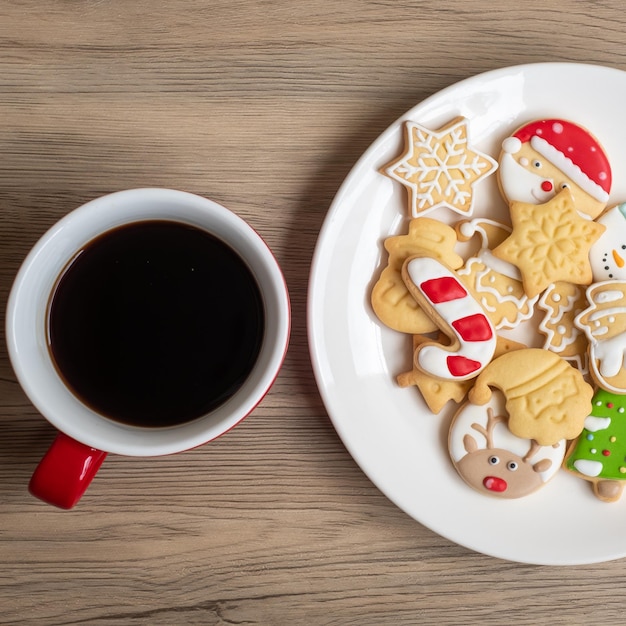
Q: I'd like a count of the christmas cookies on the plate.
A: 13